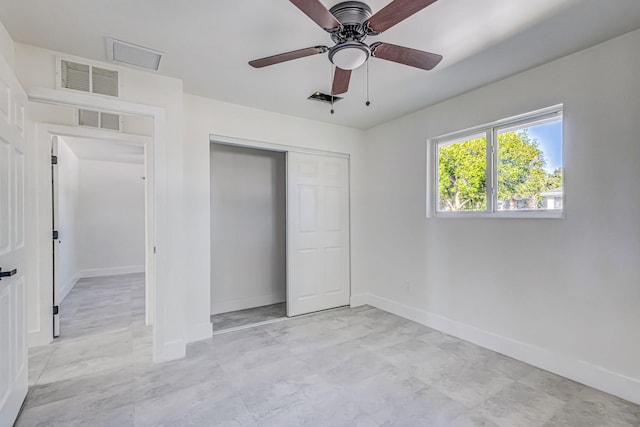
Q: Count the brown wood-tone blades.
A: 5